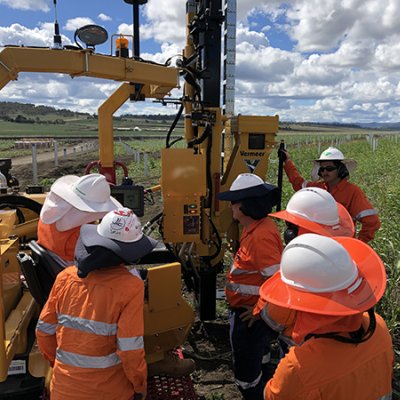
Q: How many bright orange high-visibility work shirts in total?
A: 6